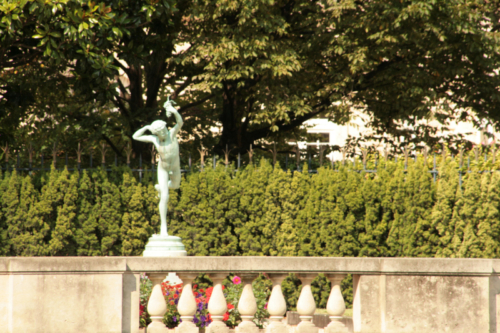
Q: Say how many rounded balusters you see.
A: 7